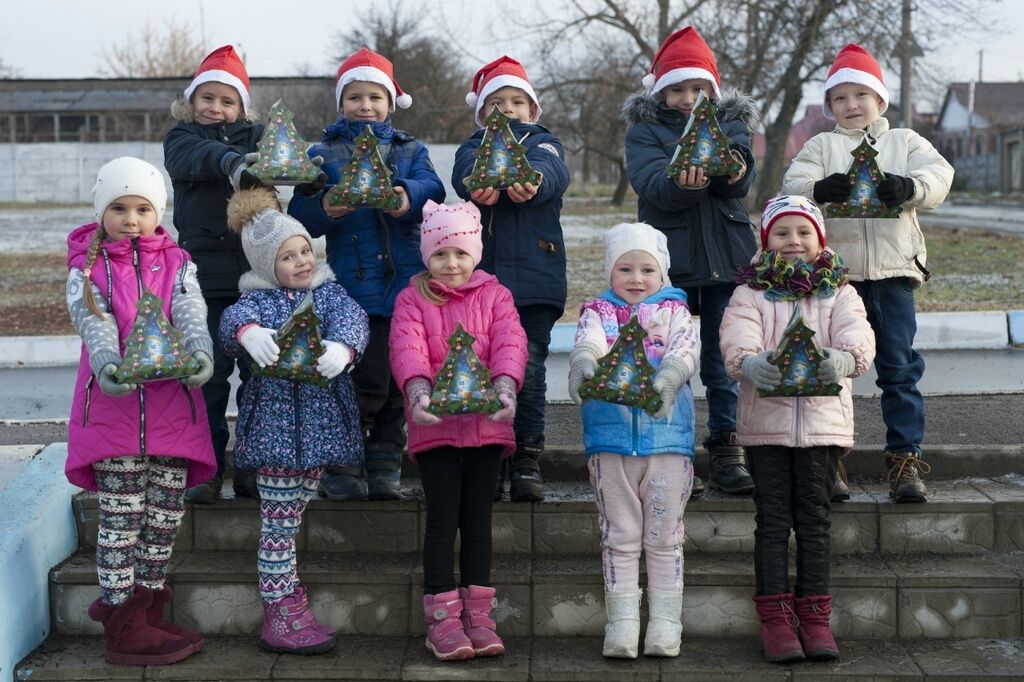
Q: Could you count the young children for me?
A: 10